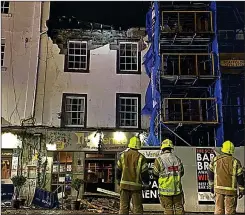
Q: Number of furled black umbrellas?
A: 0